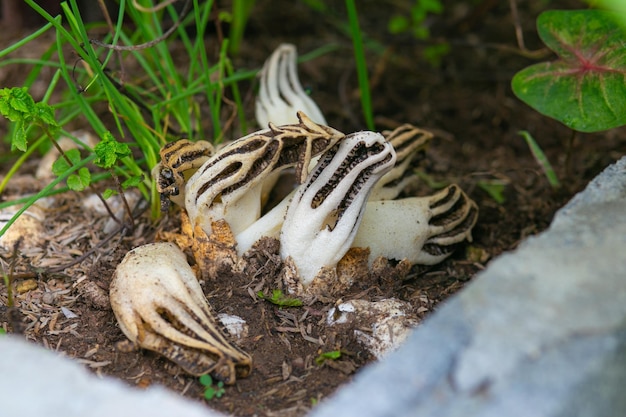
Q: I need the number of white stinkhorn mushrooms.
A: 7